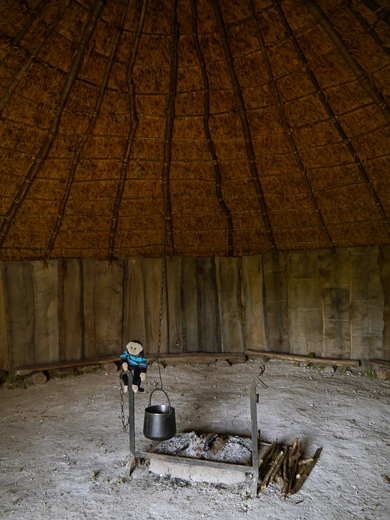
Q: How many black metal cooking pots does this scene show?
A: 1